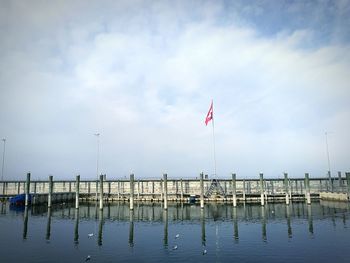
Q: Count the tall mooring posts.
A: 11